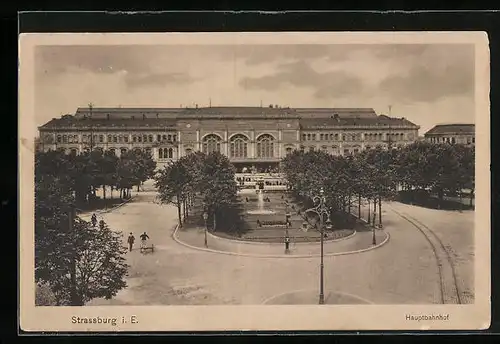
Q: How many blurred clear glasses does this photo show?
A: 0